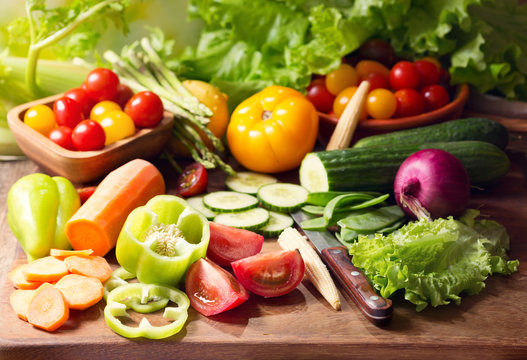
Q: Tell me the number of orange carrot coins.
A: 7